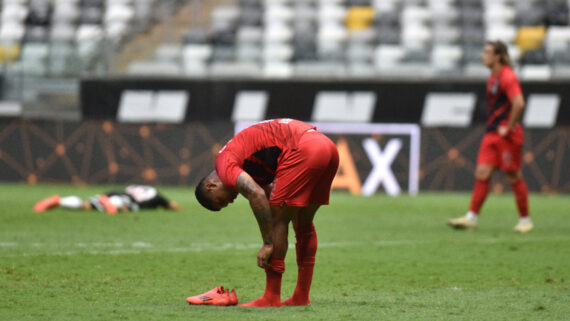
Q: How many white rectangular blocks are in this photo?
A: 5